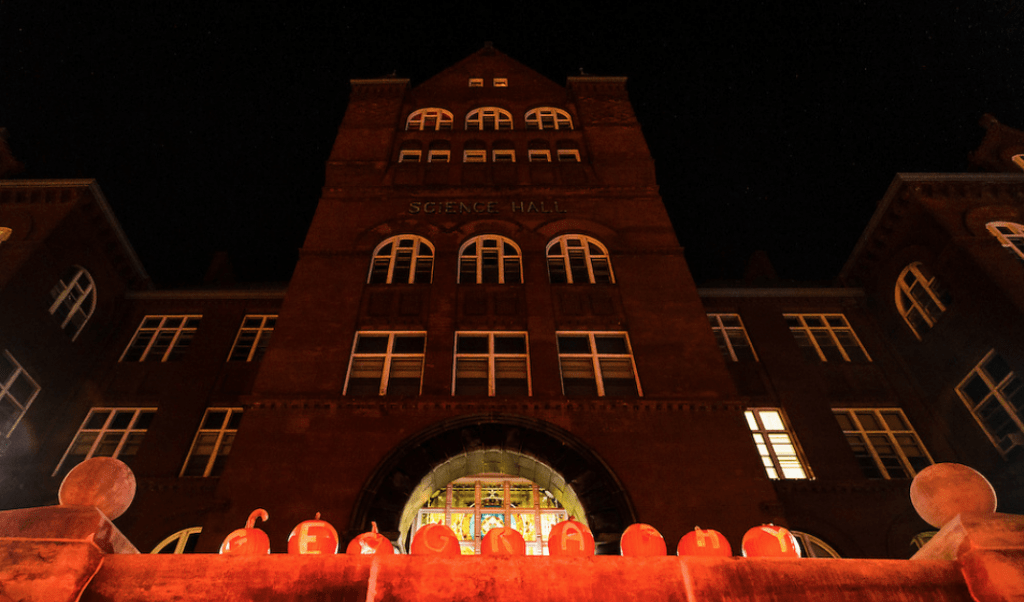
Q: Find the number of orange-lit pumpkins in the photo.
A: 9